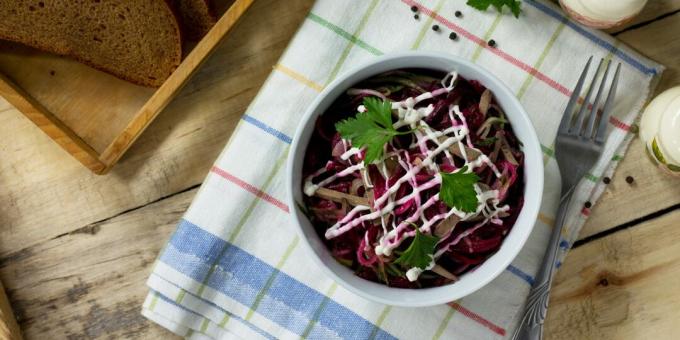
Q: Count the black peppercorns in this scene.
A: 9